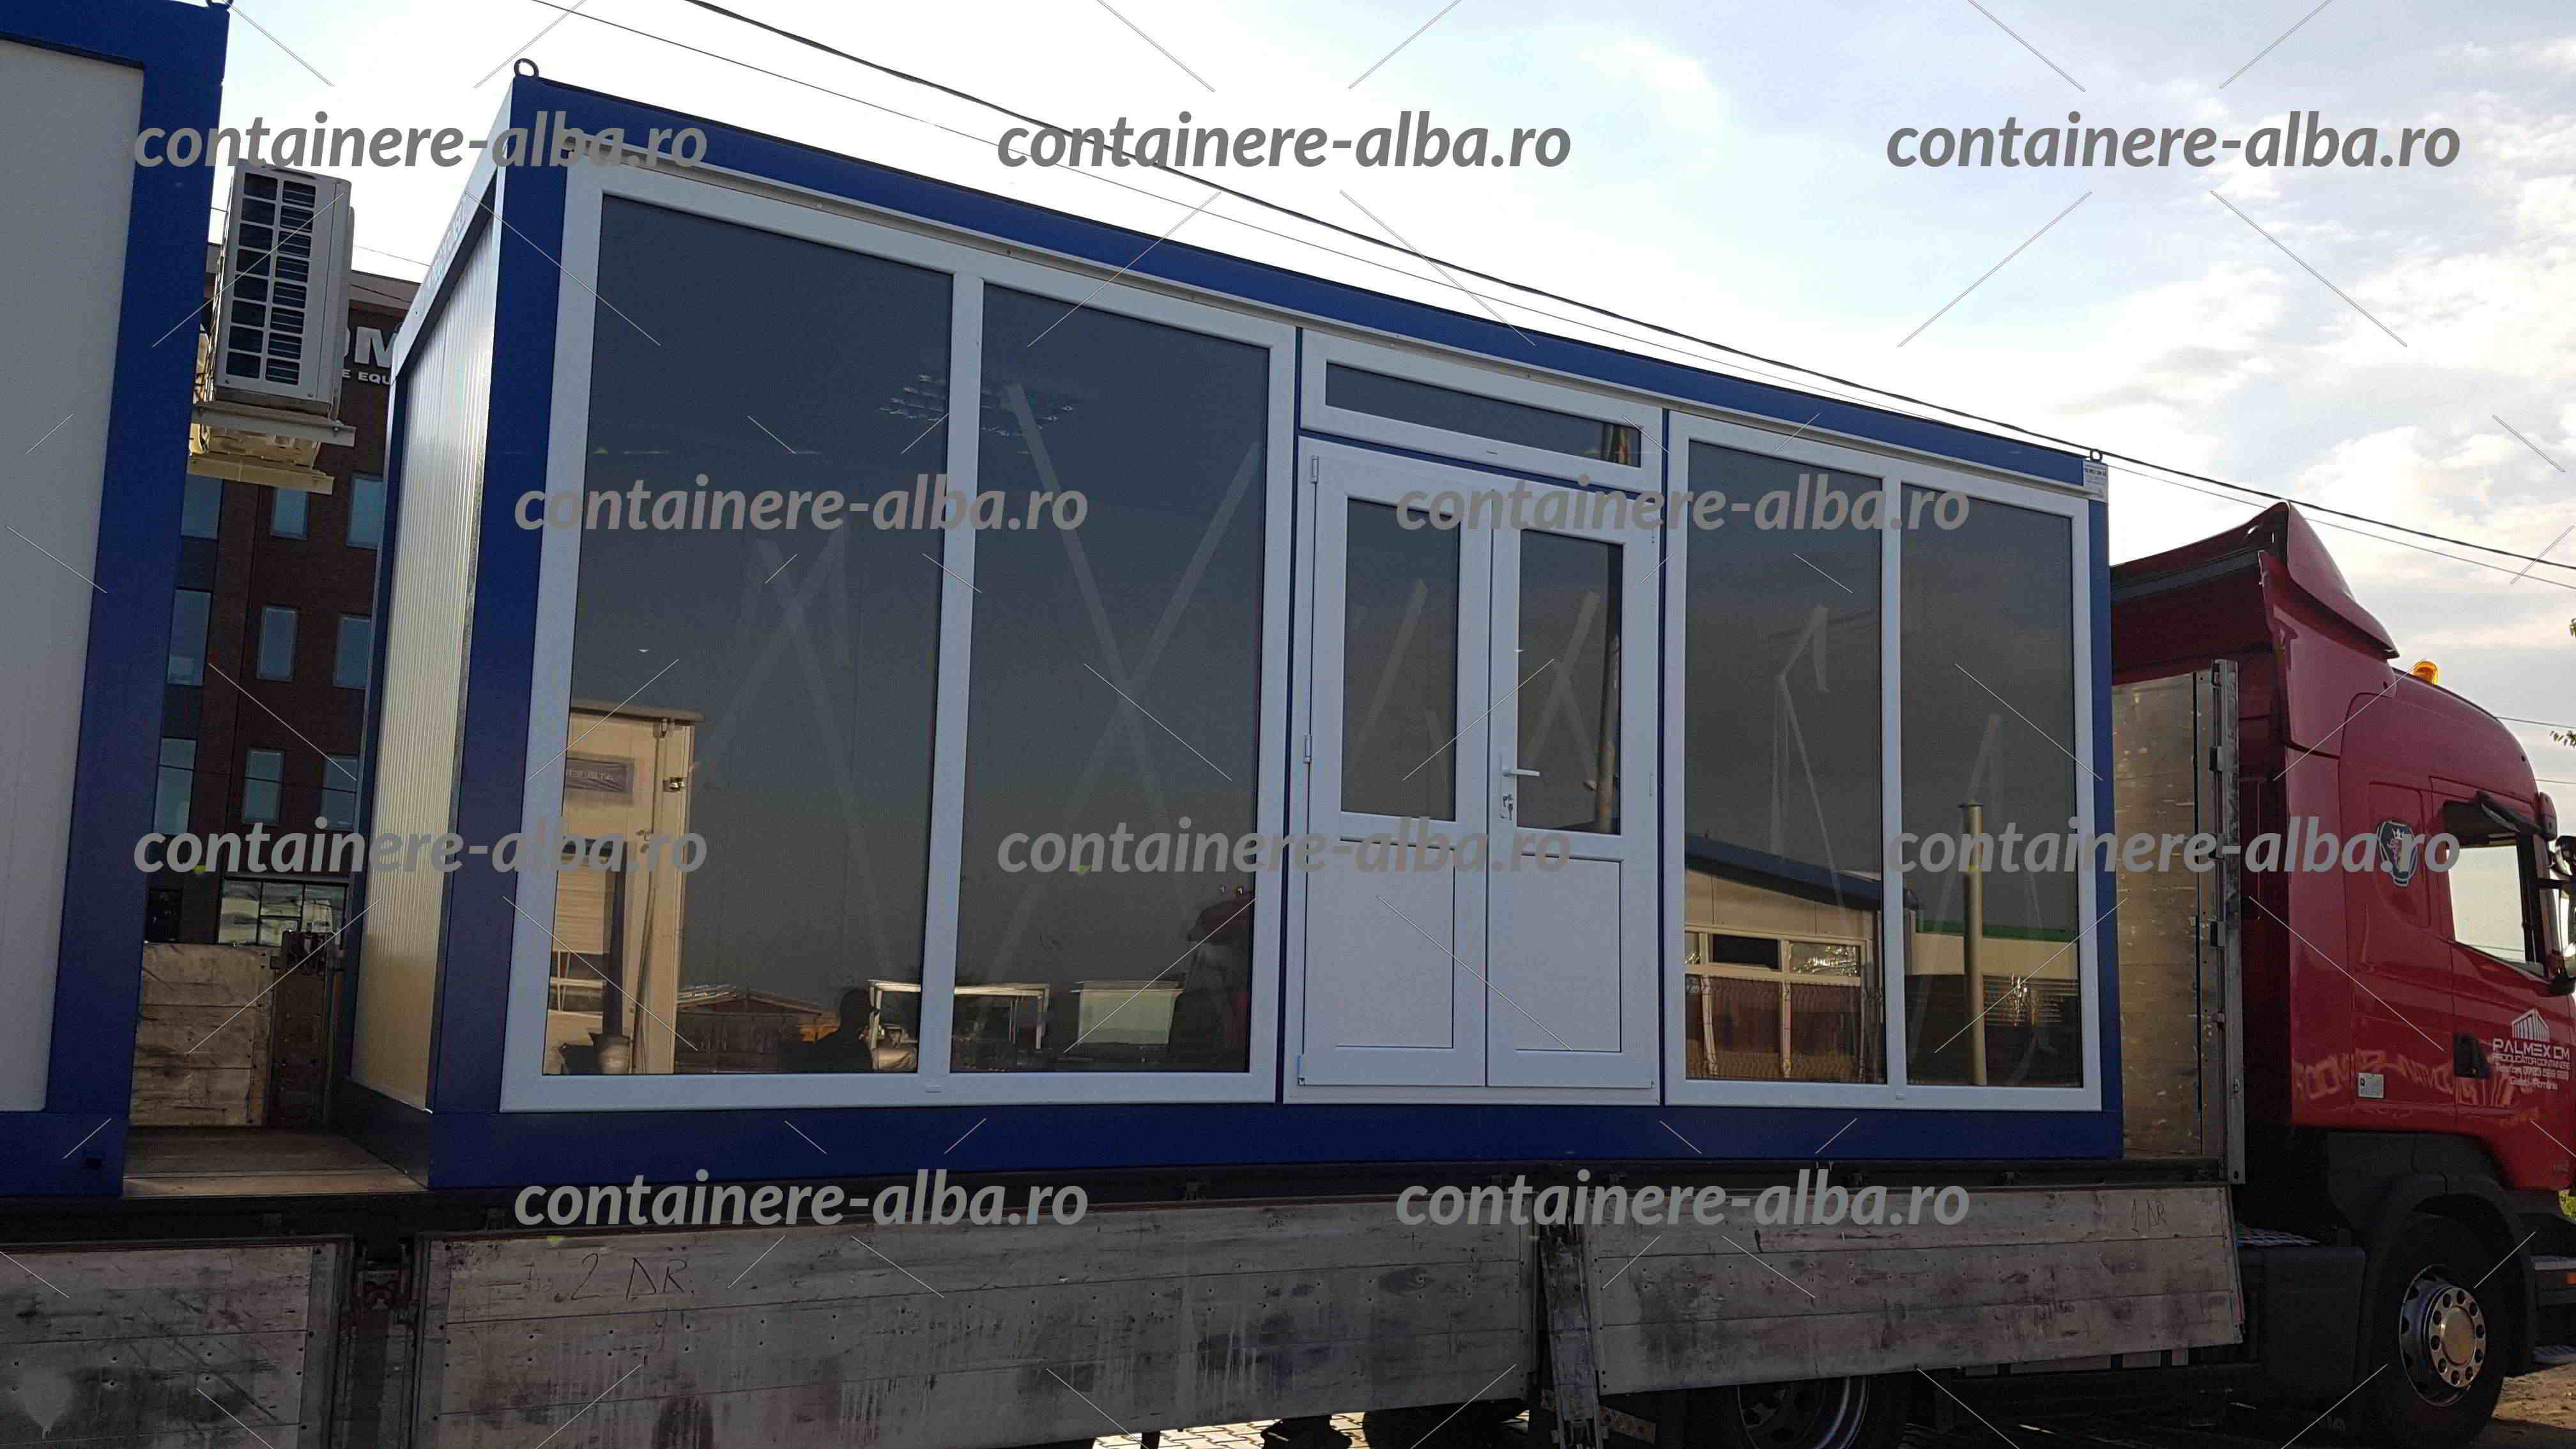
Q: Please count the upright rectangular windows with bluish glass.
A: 9